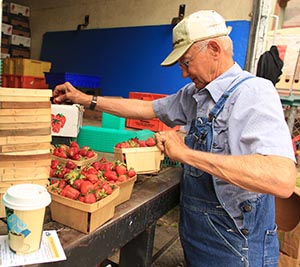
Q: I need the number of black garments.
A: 1